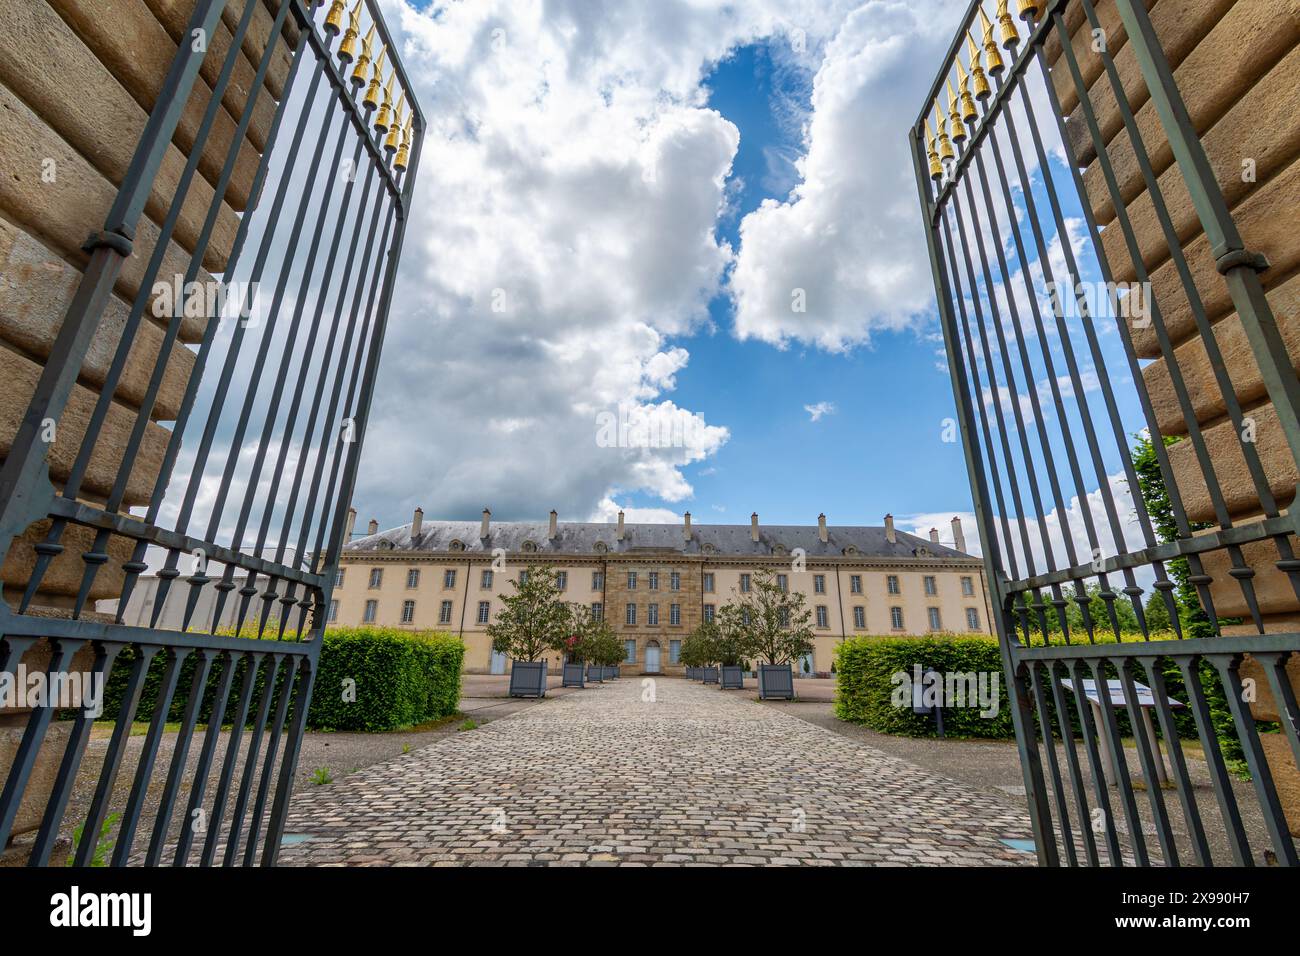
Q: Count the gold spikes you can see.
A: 15